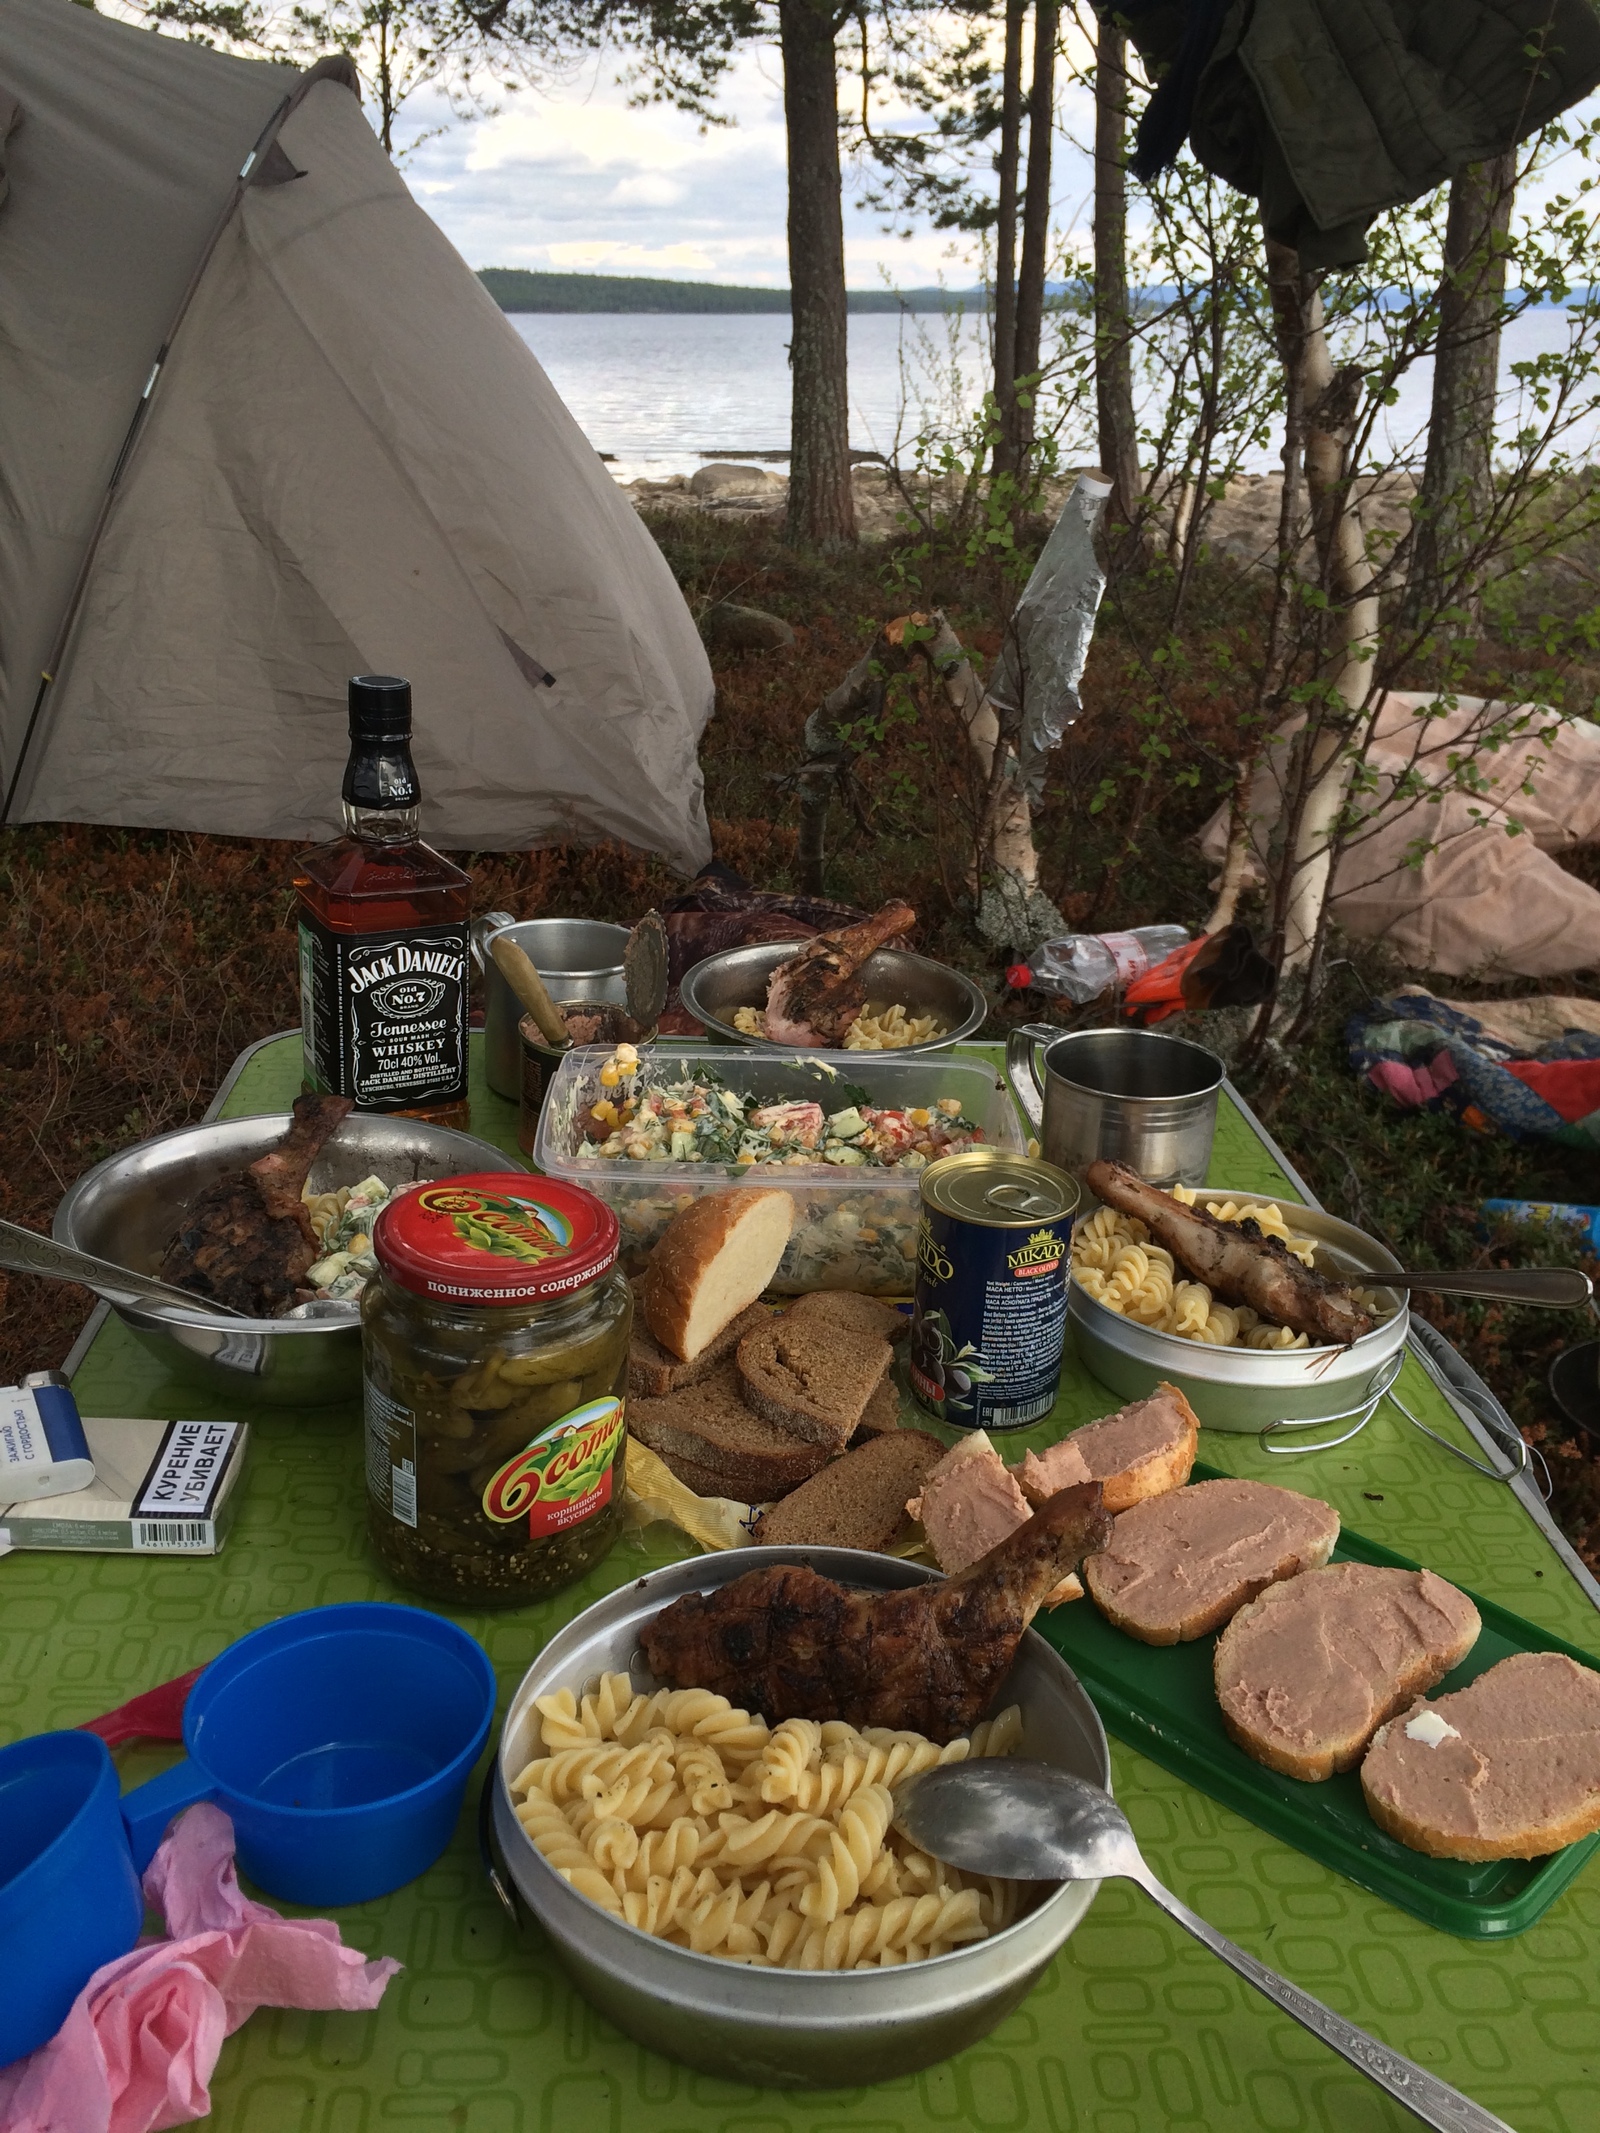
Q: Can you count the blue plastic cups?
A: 2